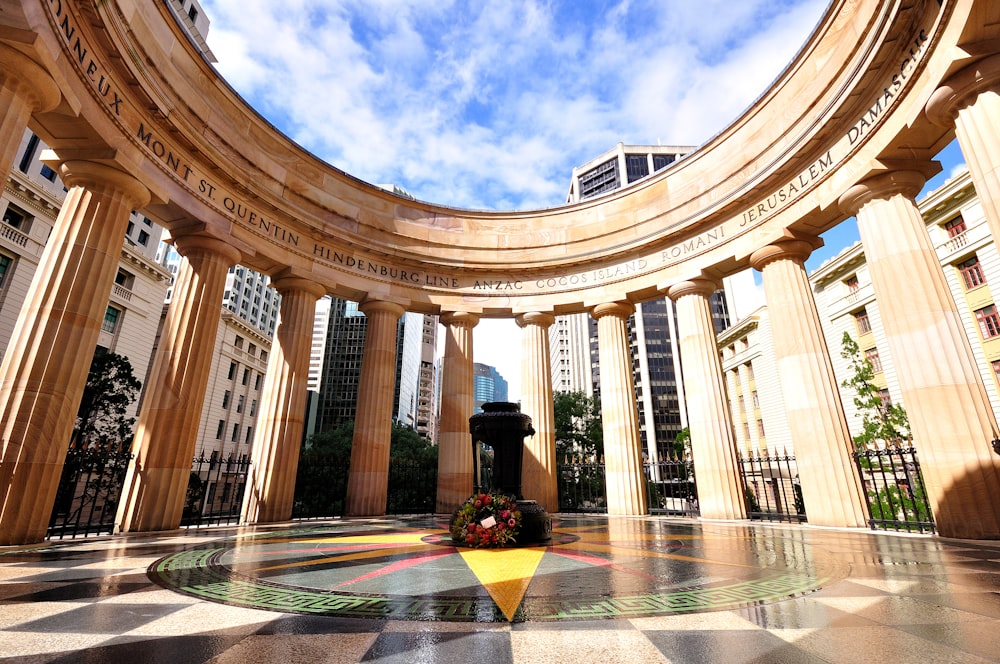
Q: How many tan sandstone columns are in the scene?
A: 12